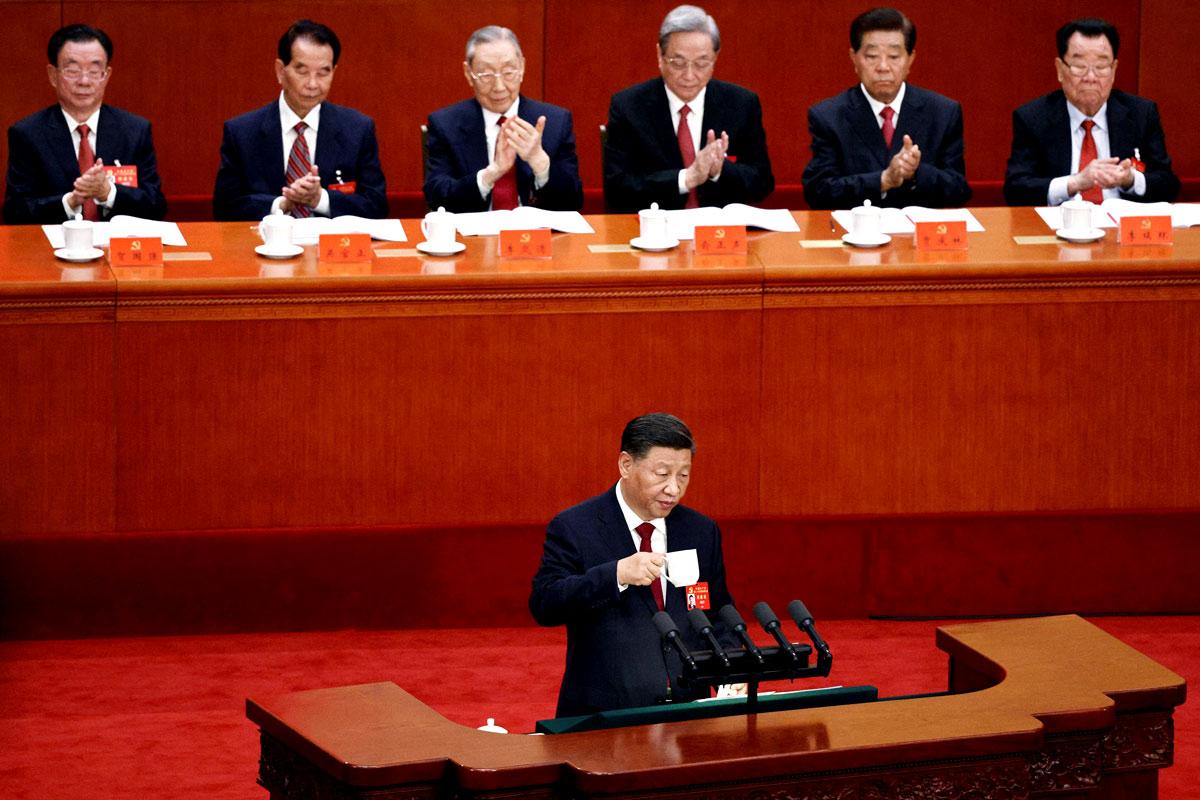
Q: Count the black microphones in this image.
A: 5